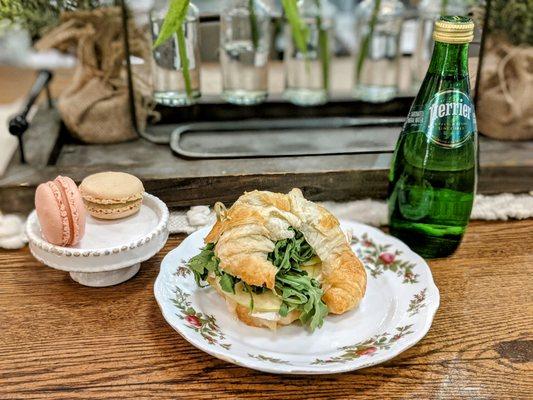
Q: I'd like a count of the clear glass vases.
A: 5